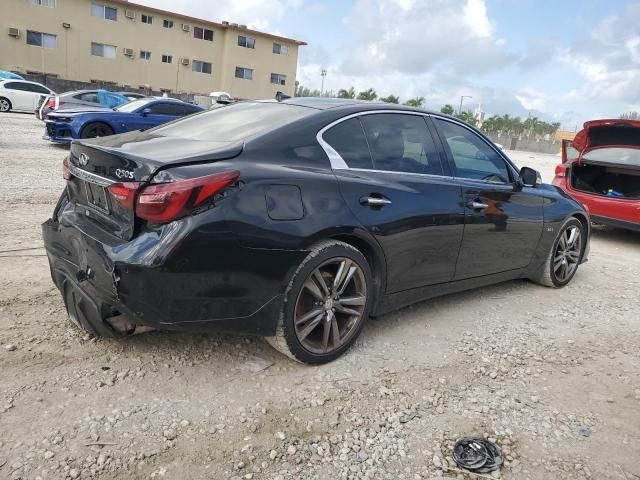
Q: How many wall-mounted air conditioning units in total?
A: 5